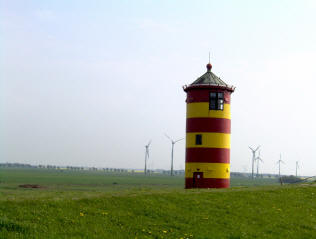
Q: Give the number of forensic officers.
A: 0